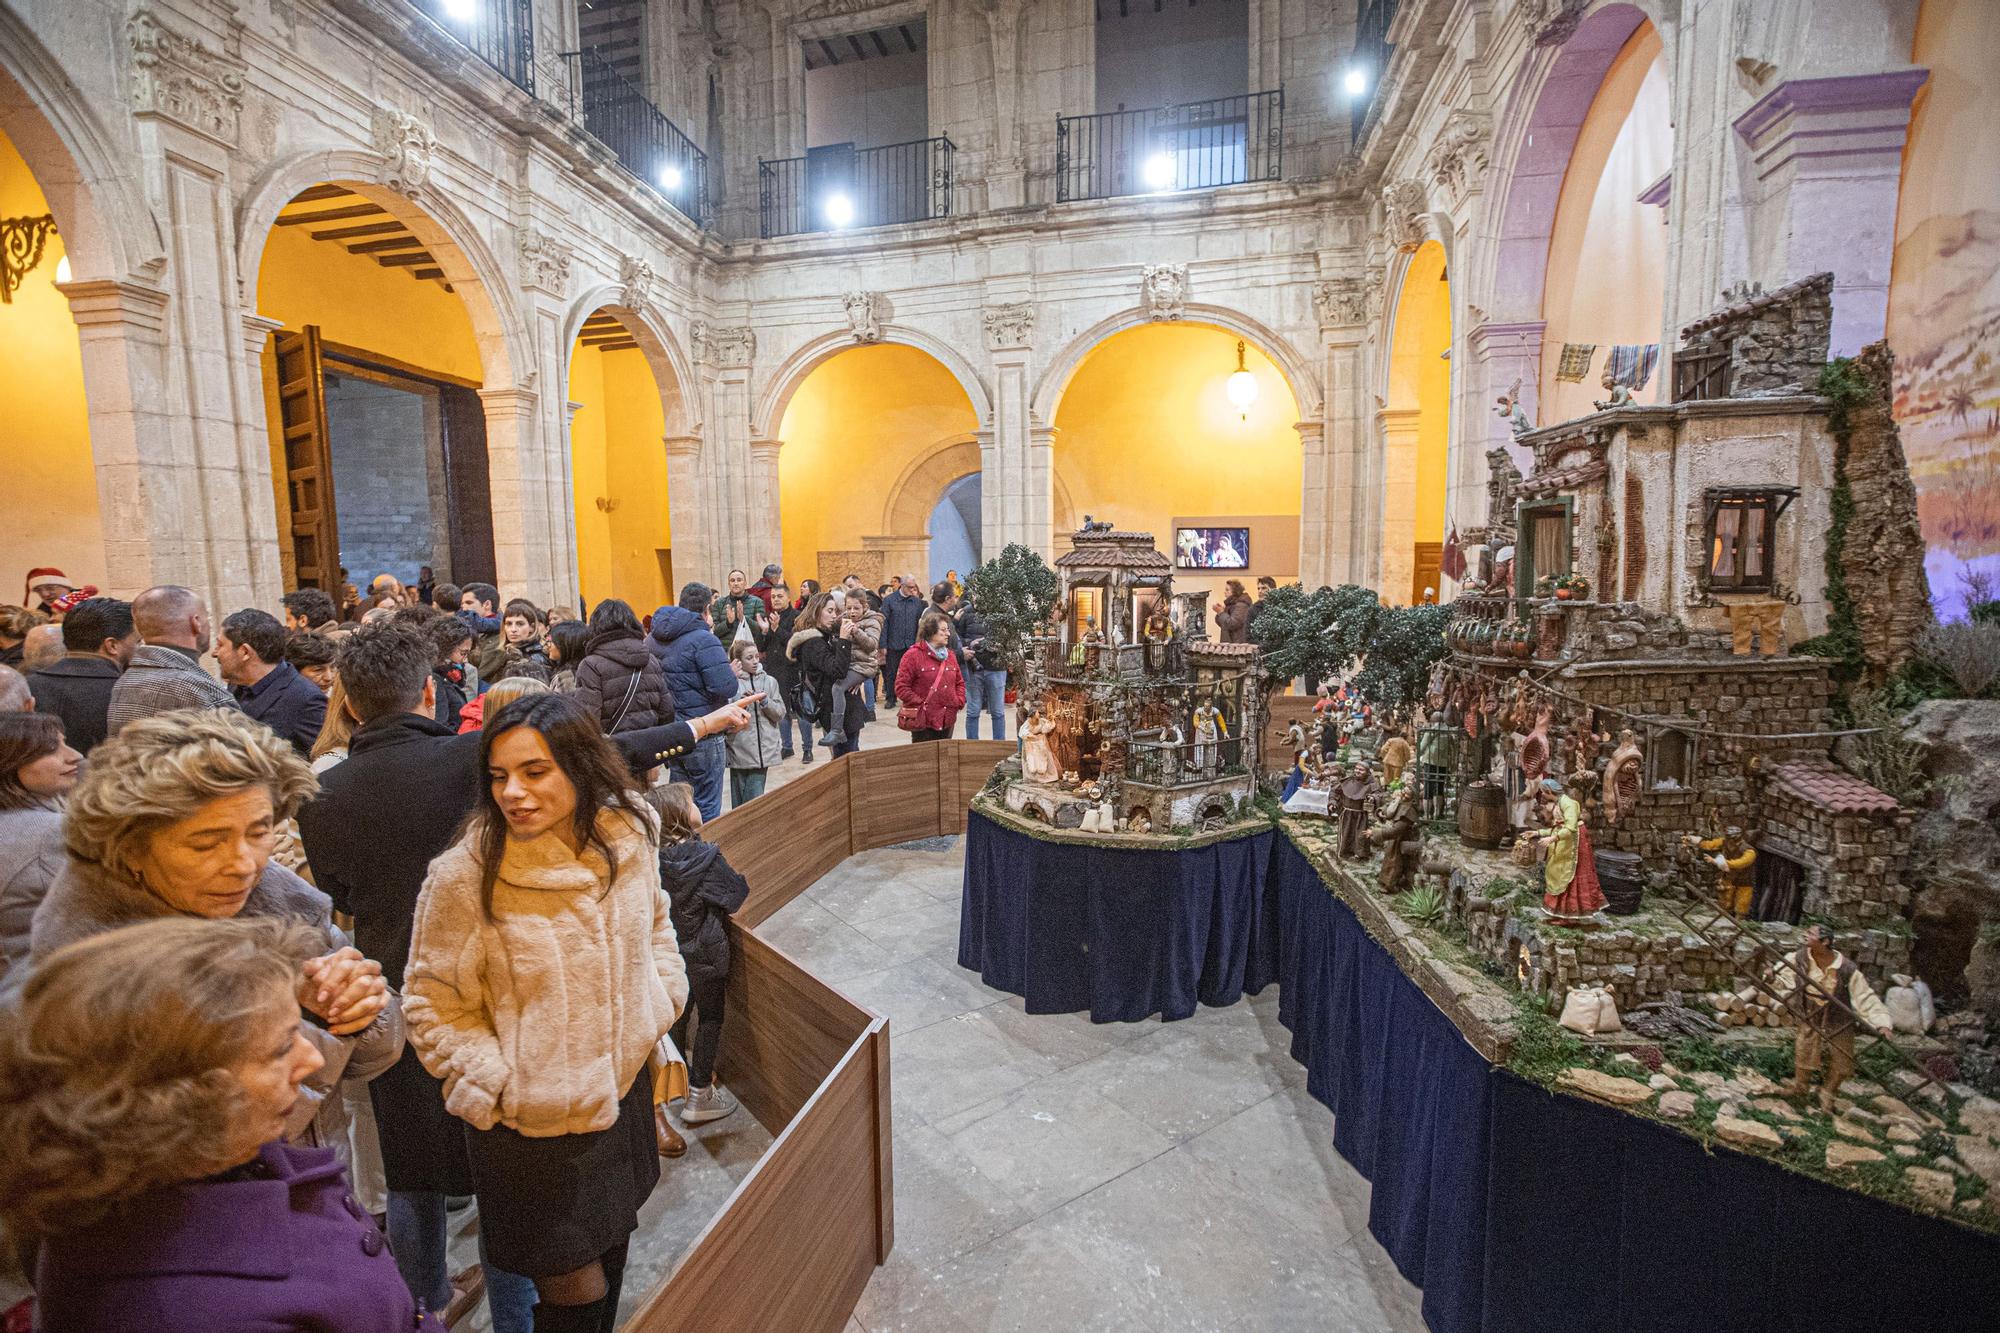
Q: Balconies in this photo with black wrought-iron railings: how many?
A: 5